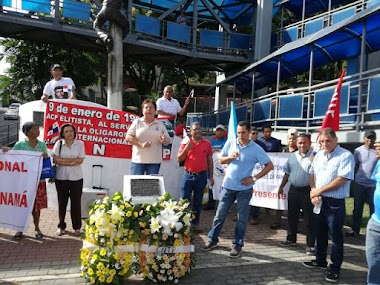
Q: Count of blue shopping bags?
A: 1